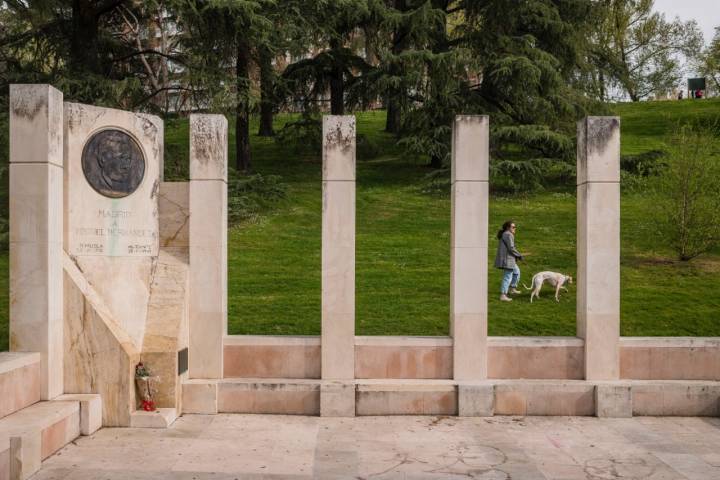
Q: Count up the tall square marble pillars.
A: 5